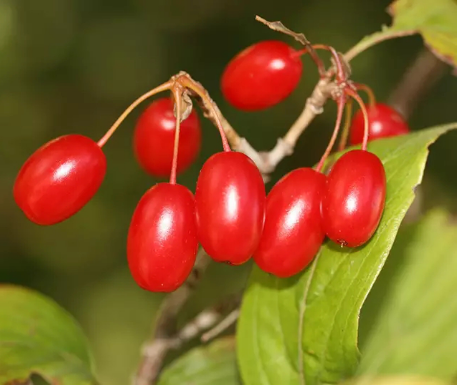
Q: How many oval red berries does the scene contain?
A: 8